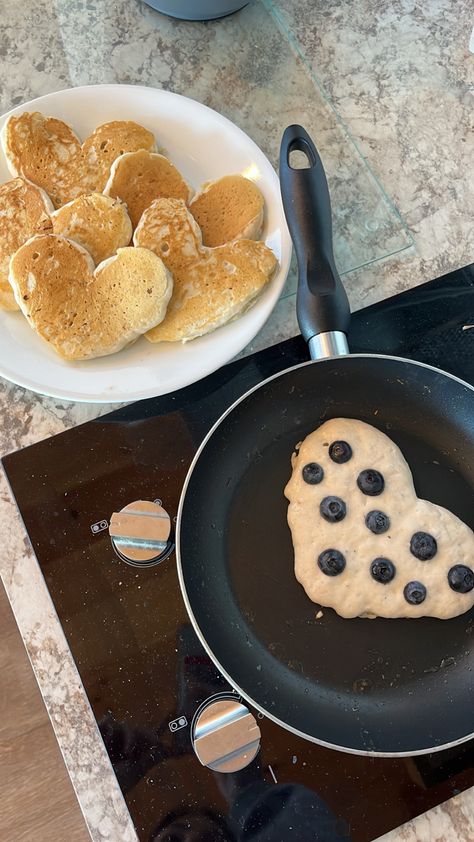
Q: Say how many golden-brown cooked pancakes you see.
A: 5